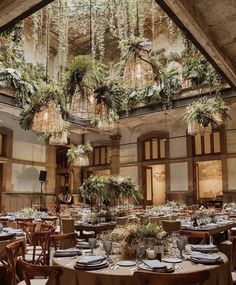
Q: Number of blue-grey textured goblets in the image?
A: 4